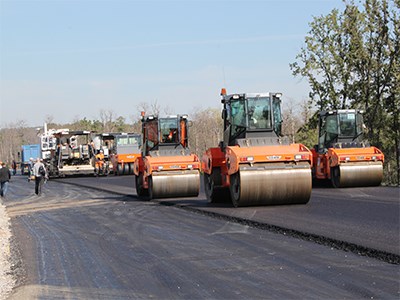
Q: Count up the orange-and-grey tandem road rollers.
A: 3